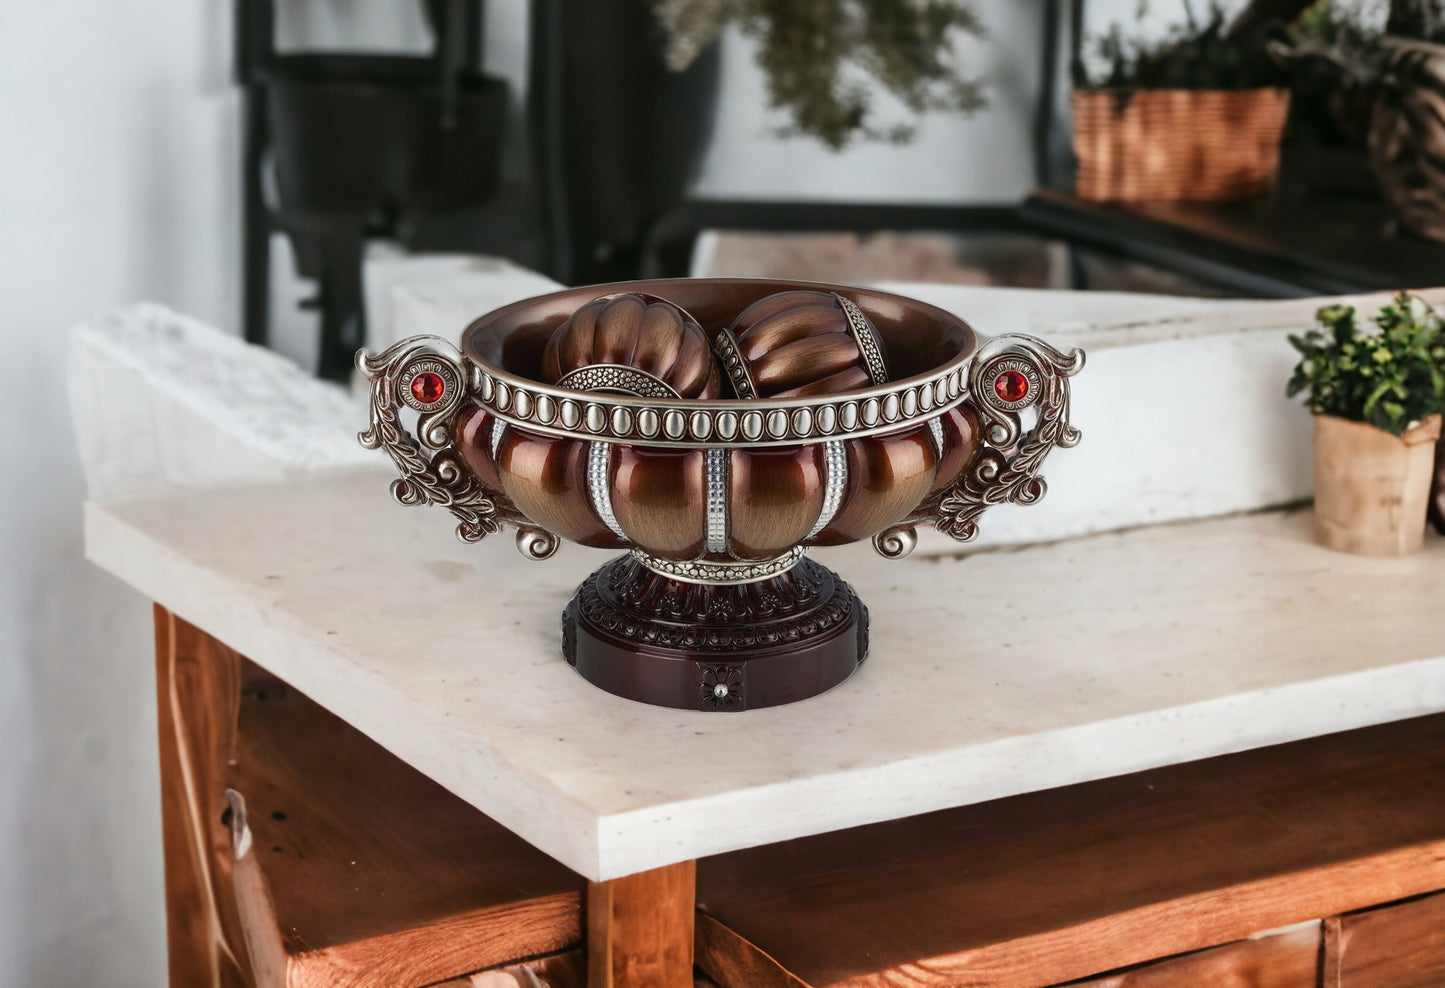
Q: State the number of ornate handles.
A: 2